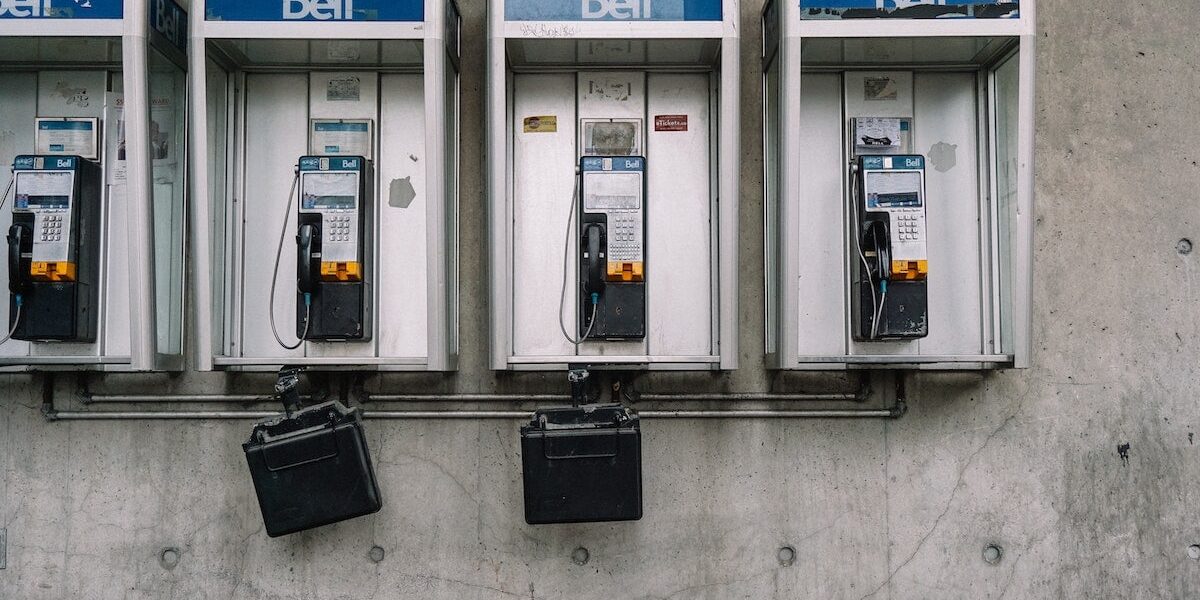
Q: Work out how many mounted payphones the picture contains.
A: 4